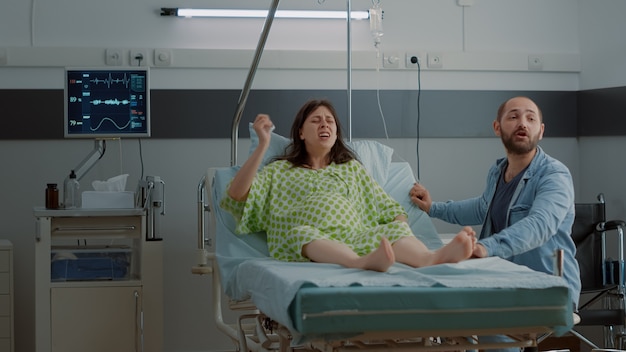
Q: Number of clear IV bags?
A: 1